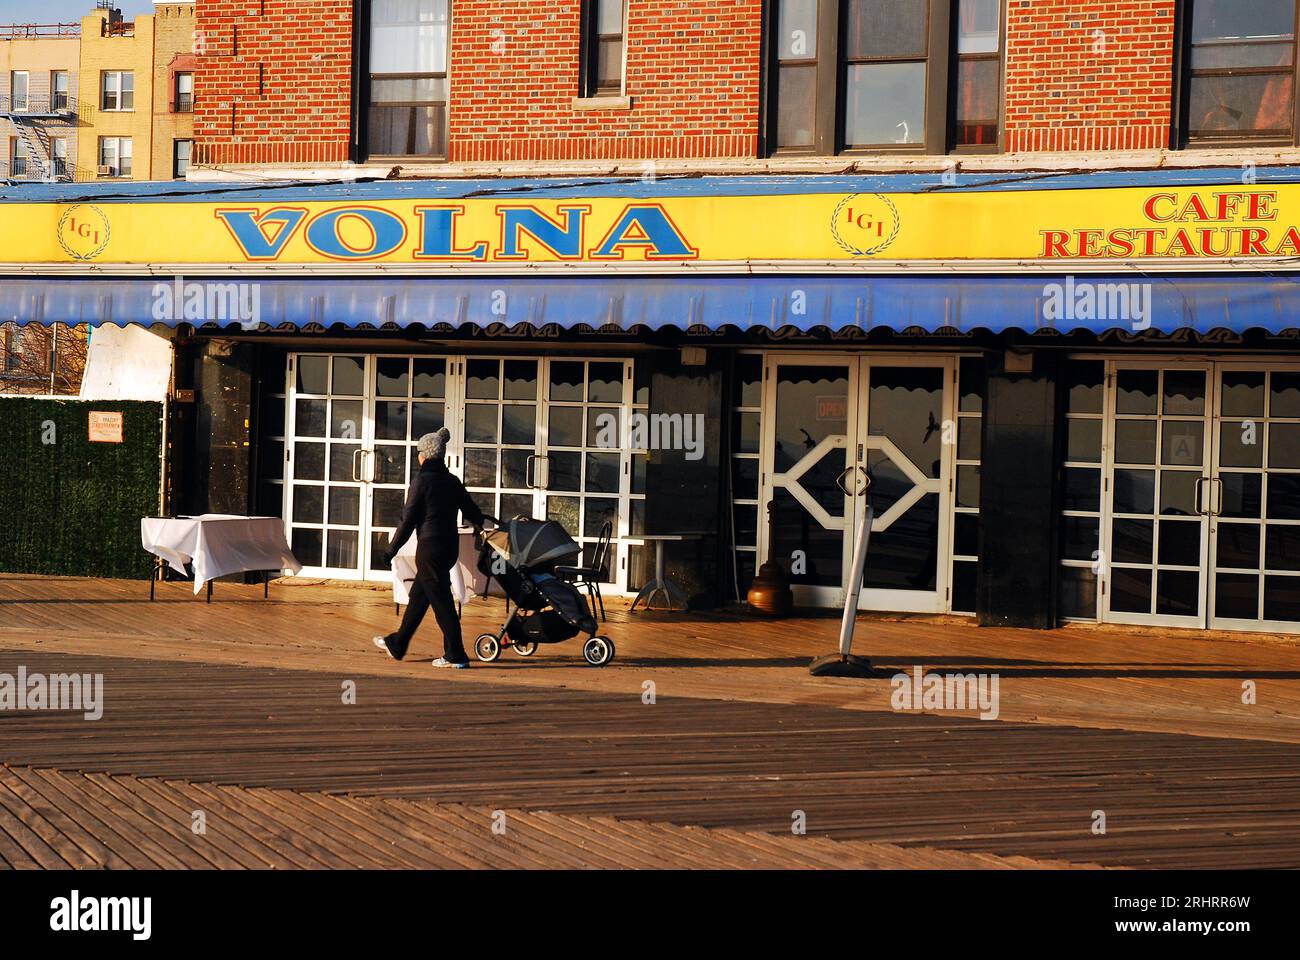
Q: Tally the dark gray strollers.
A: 1